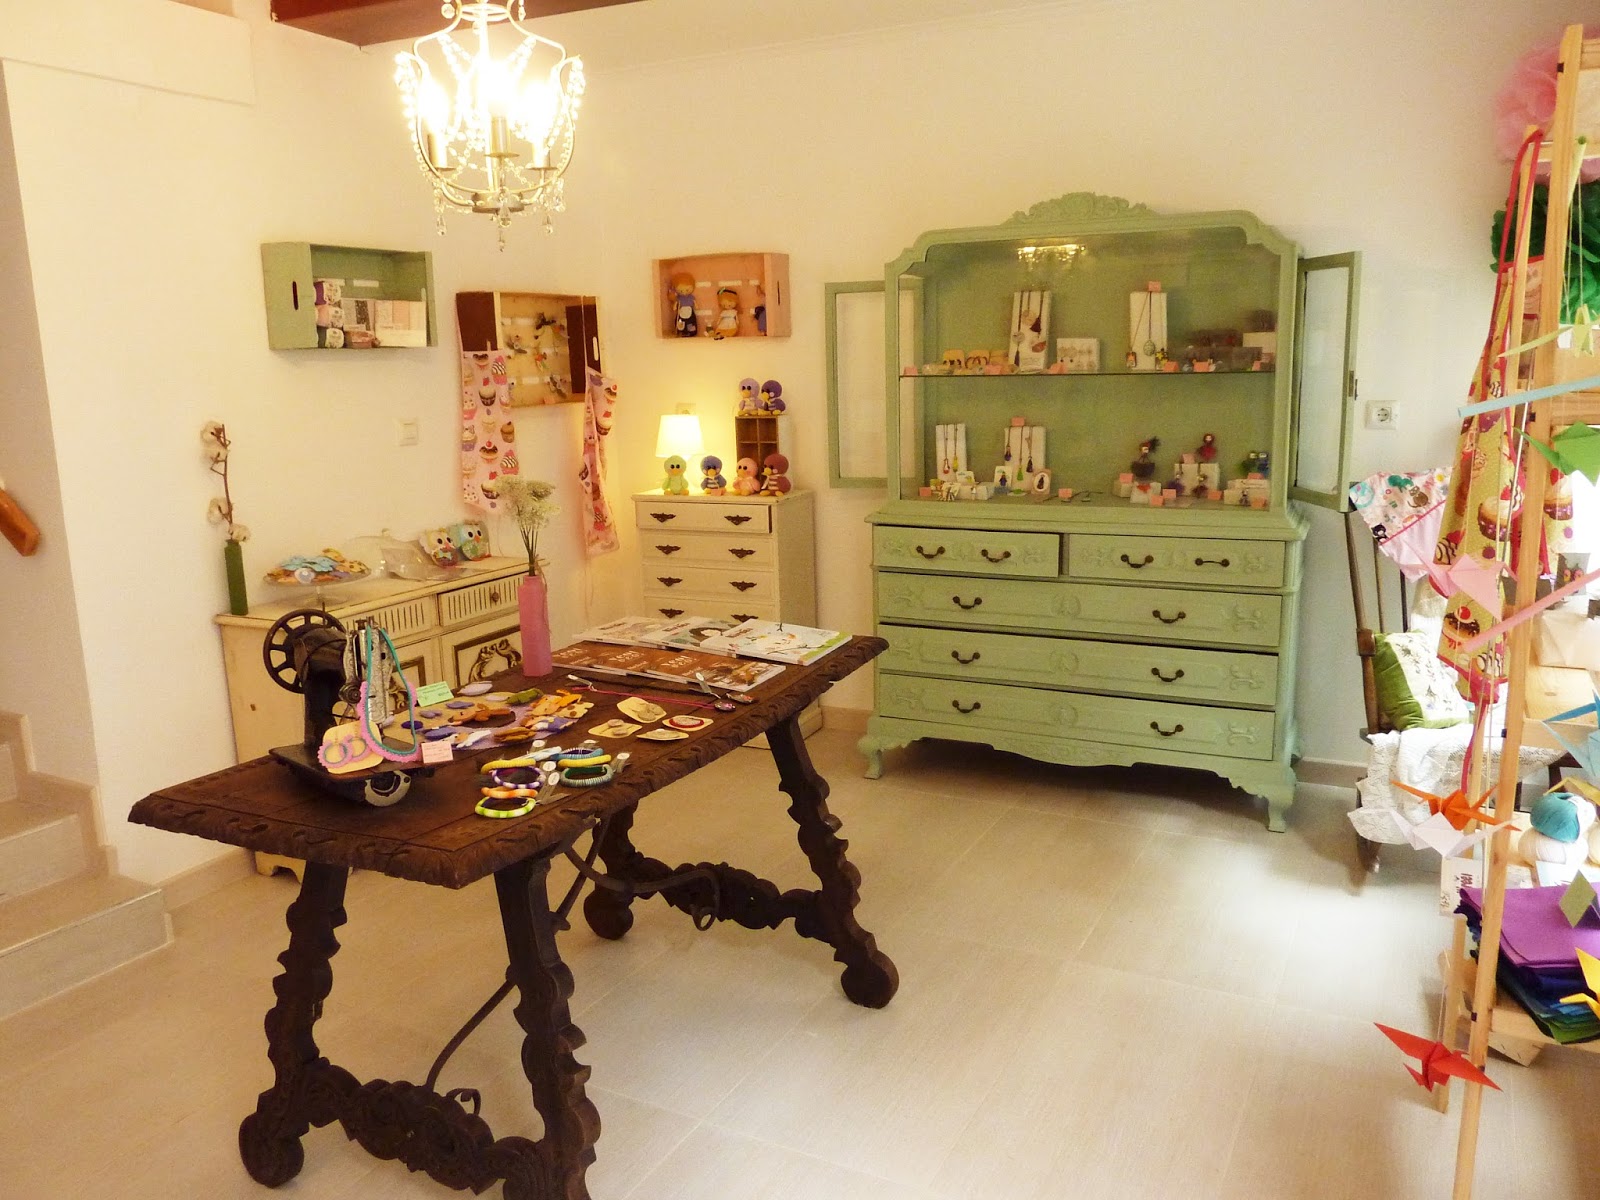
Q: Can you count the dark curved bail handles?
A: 10